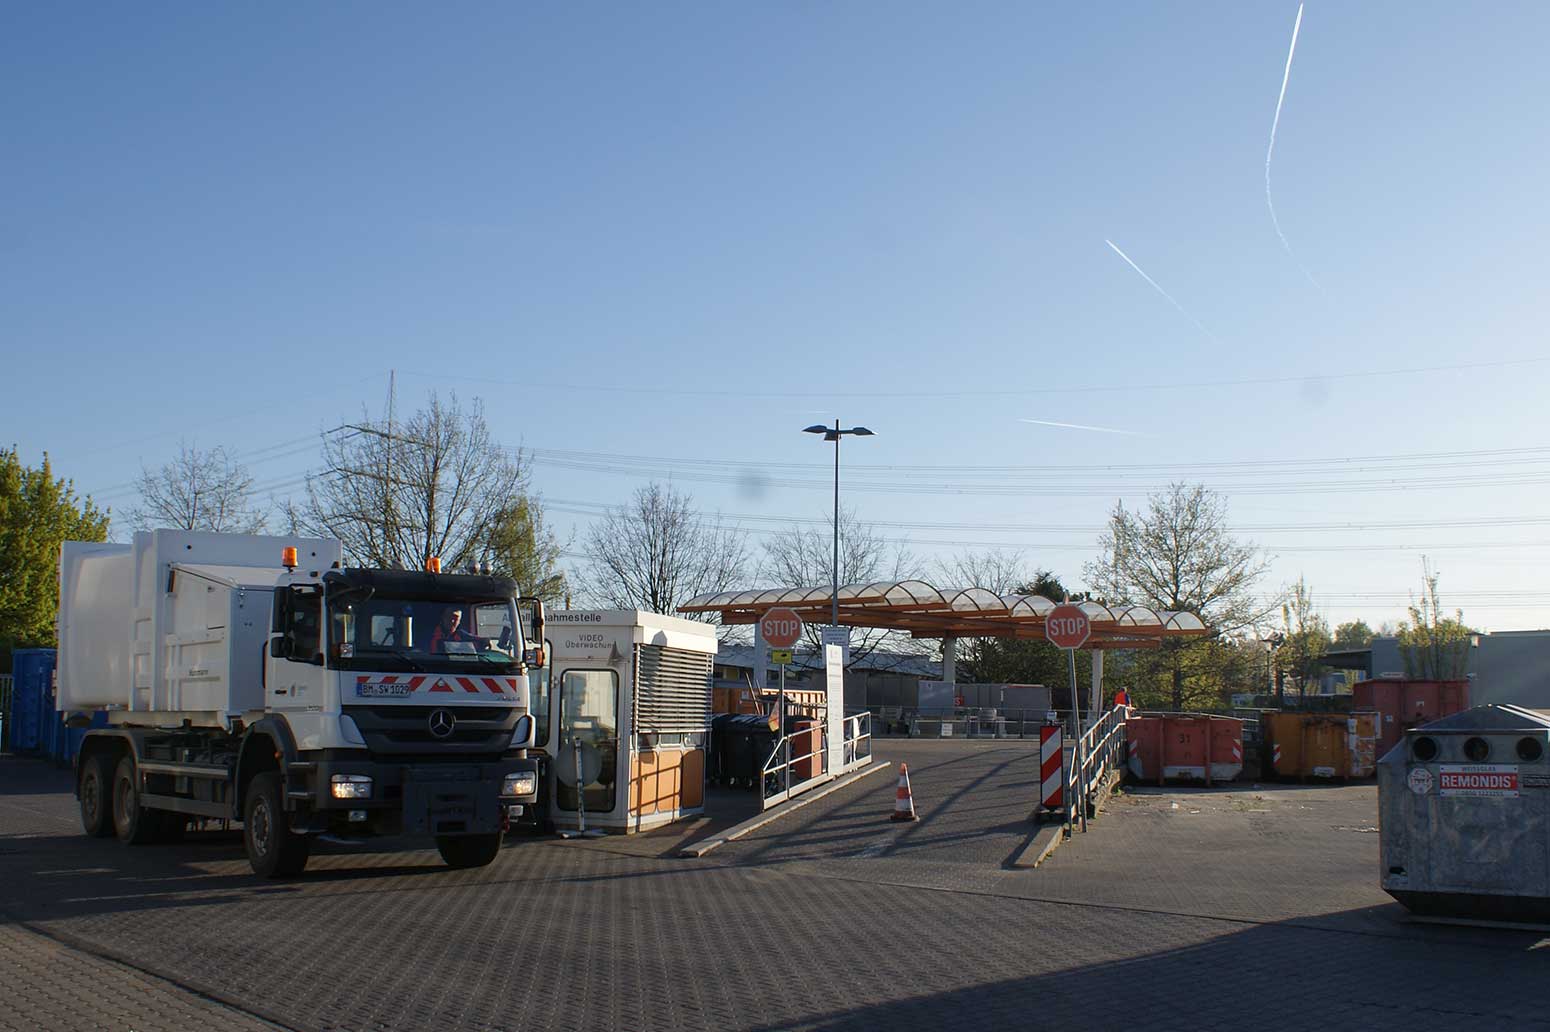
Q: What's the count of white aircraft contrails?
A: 3